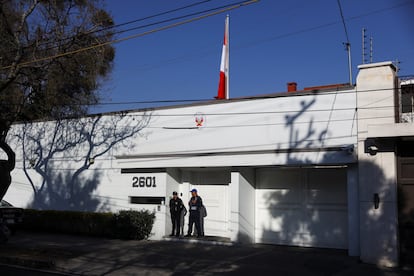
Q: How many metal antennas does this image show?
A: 2